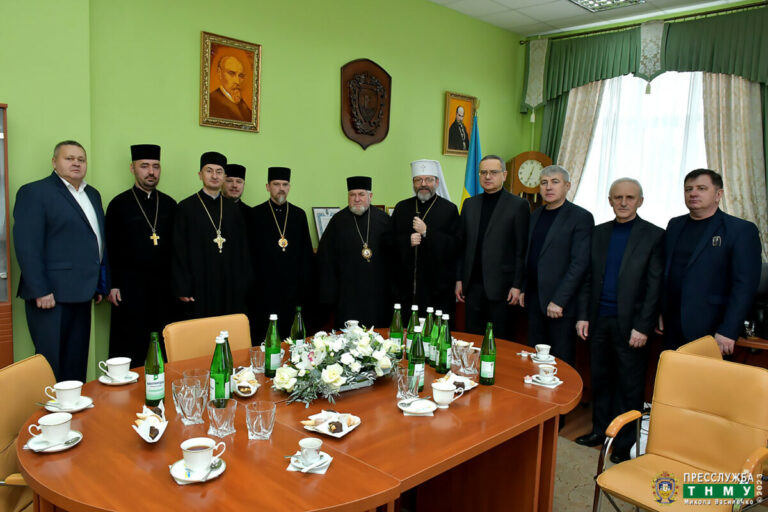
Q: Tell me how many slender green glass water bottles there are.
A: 12